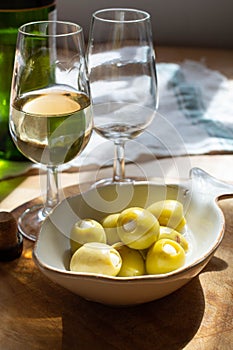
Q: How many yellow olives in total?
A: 8